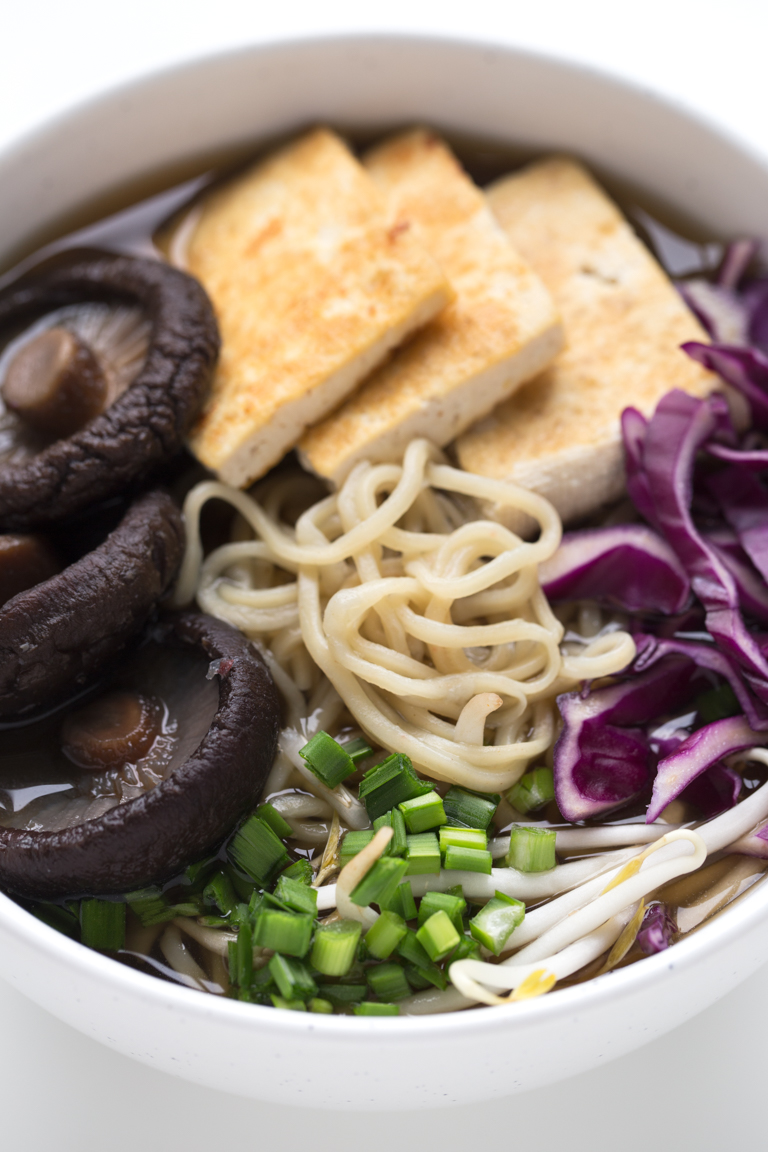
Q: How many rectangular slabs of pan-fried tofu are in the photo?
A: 3